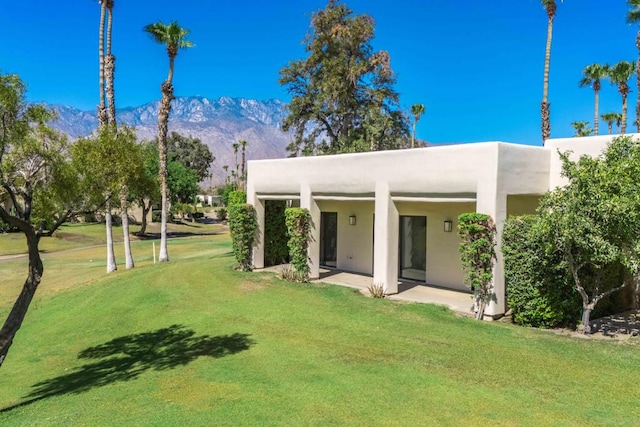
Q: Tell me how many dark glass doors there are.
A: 2